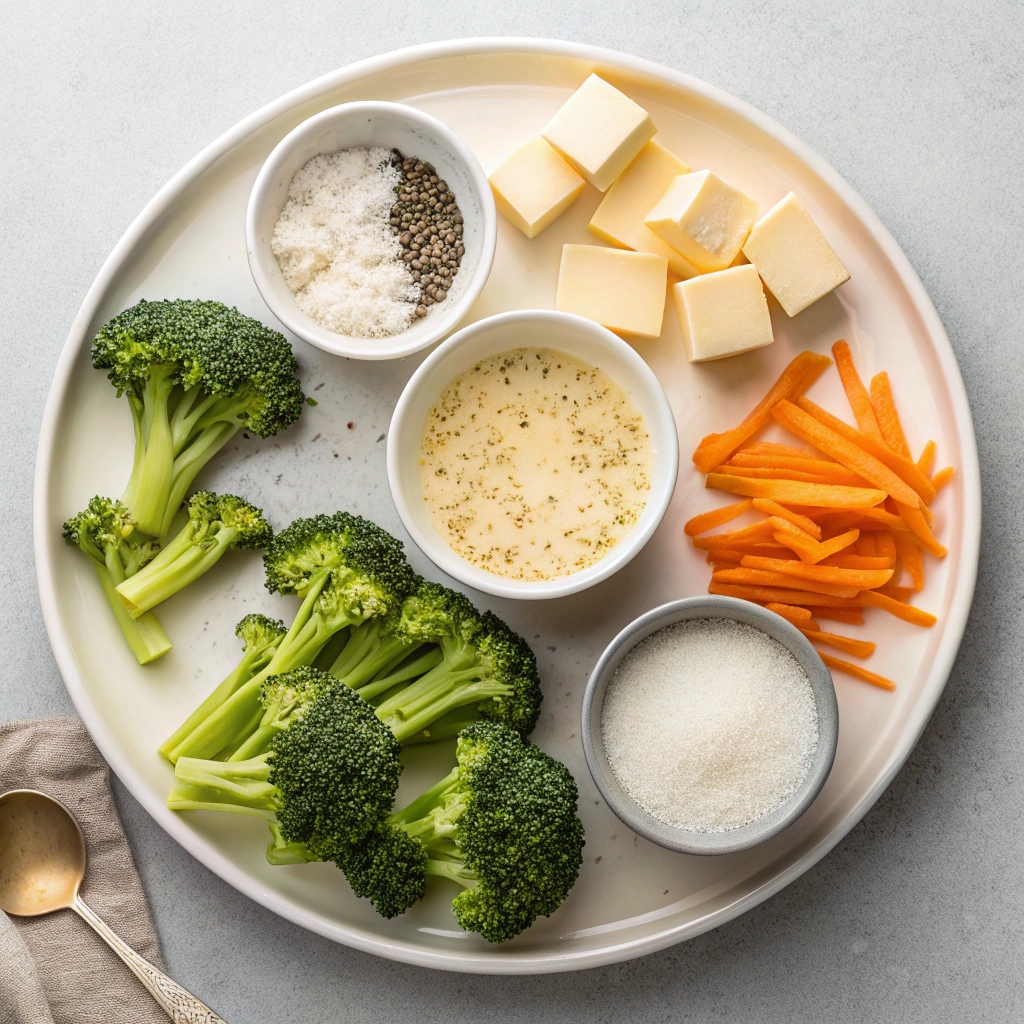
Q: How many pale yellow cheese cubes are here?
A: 7